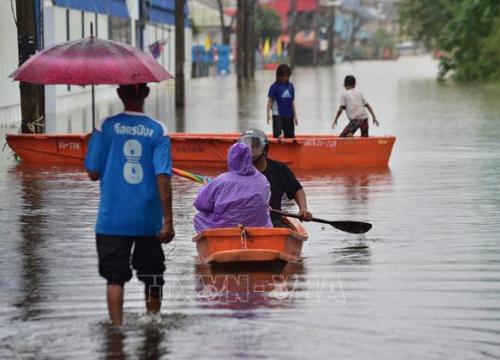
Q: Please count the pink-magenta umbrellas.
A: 1